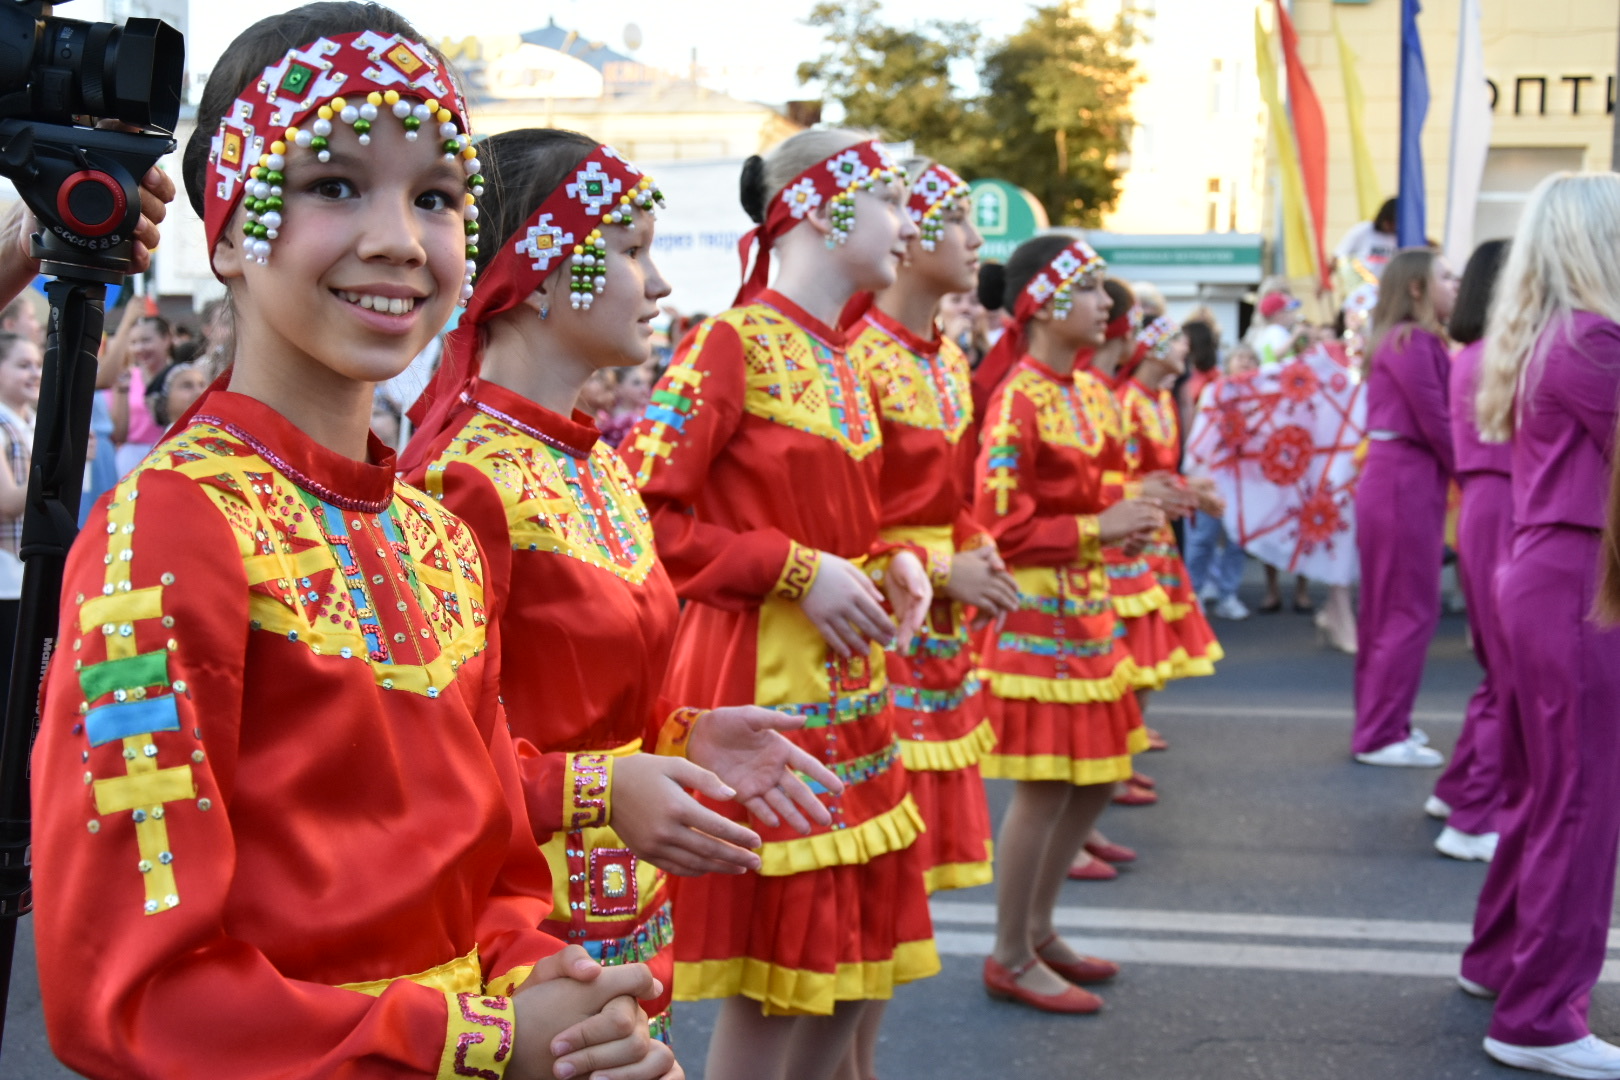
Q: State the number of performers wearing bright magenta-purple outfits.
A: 3